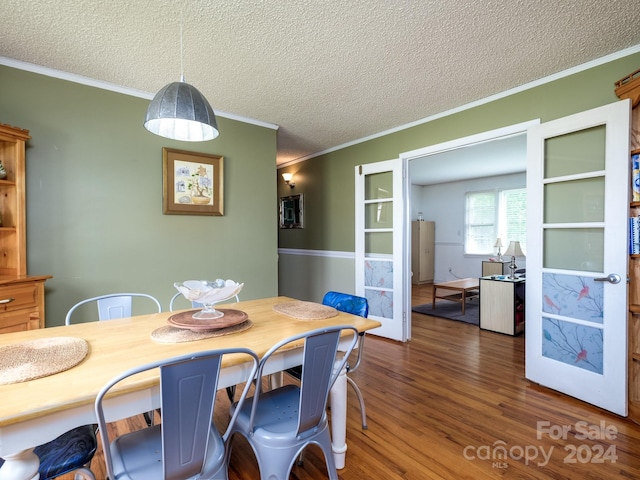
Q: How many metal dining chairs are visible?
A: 4